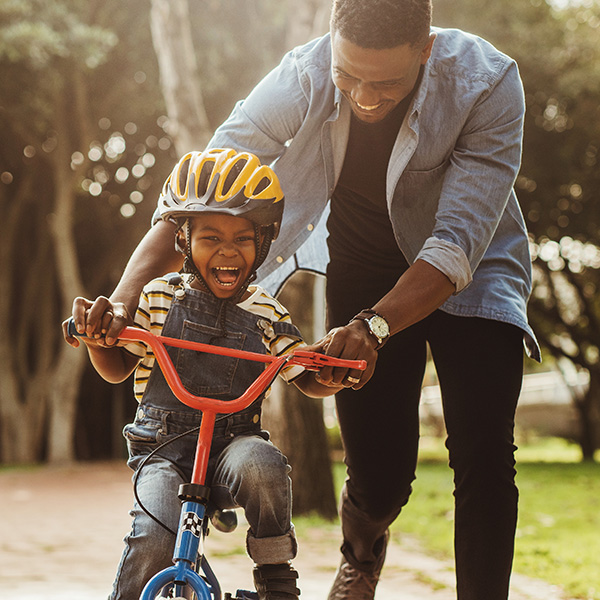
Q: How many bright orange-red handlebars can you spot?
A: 1